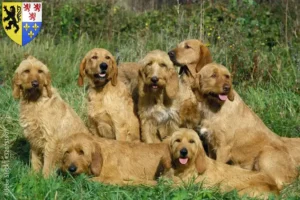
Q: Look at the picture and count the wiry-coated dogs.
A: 7